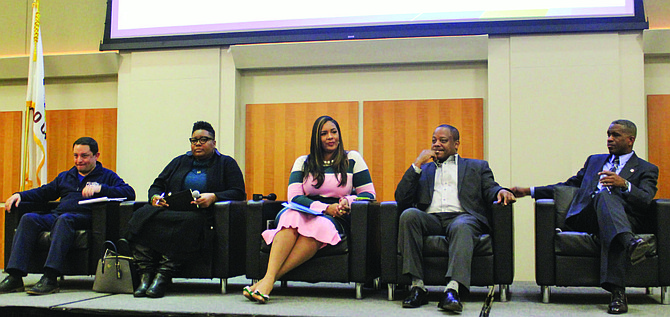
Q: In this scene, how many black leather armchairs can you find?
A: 5